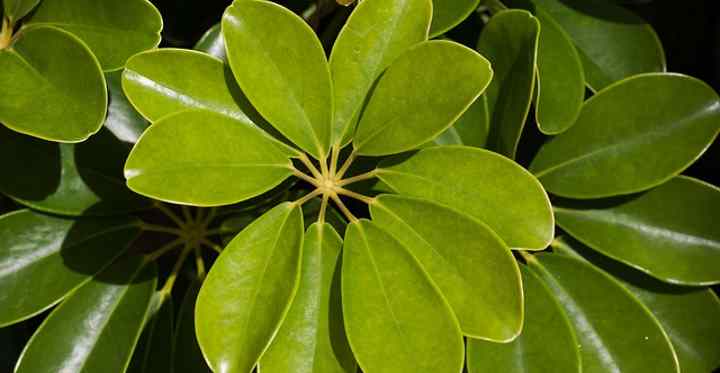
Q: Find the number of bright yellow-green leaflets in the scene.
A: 10